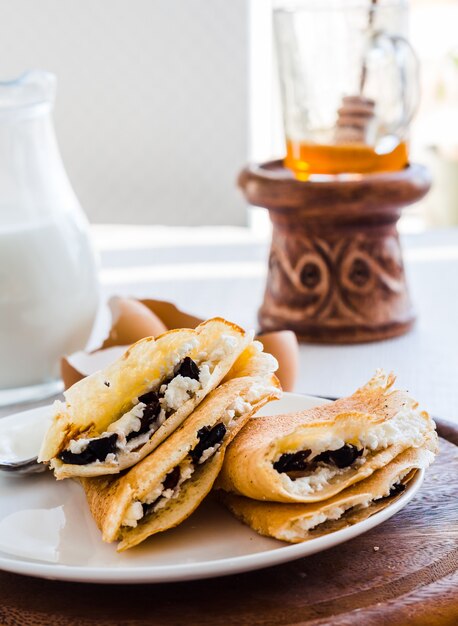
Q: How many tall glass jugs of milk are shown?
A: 1